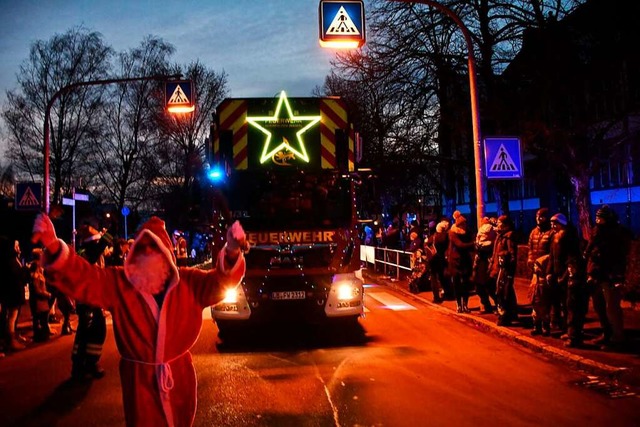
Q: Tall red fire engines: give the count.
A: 1